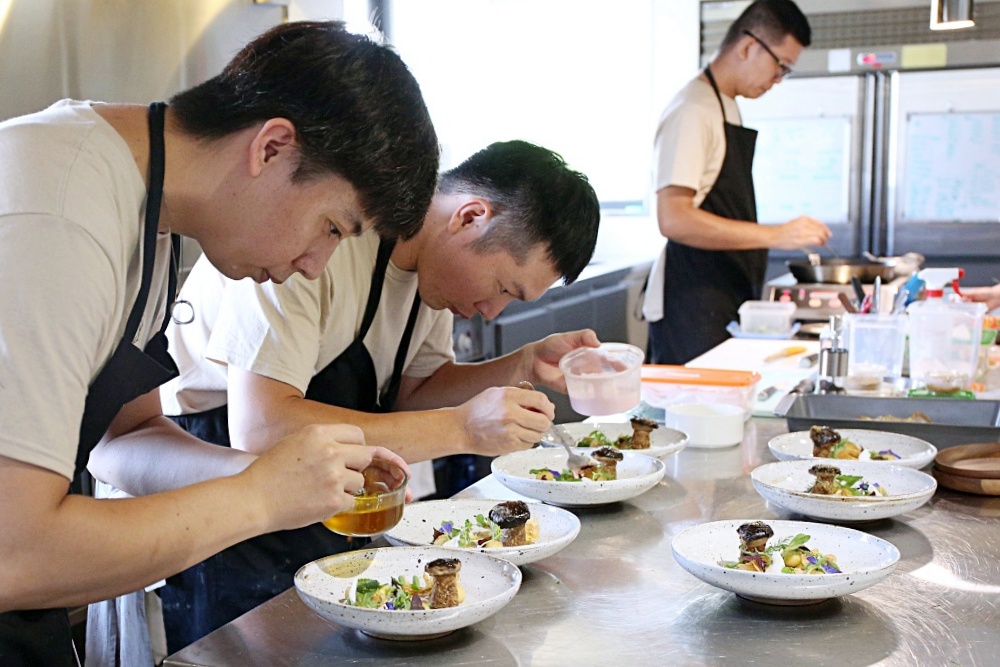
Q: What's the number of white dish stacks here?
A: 0